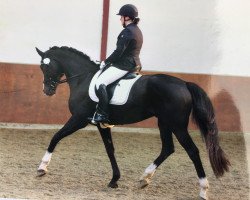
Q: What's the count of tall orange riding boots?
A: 0